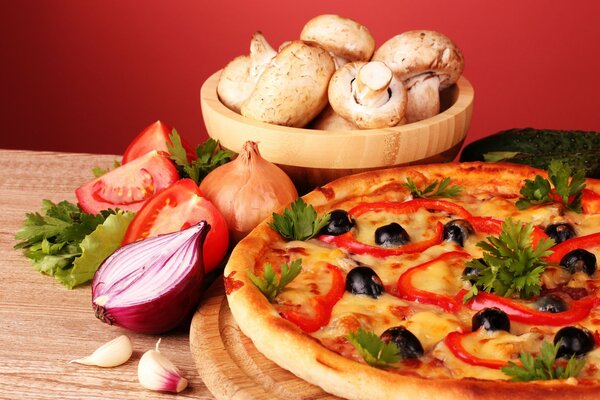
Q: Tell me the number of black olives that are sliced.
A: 0